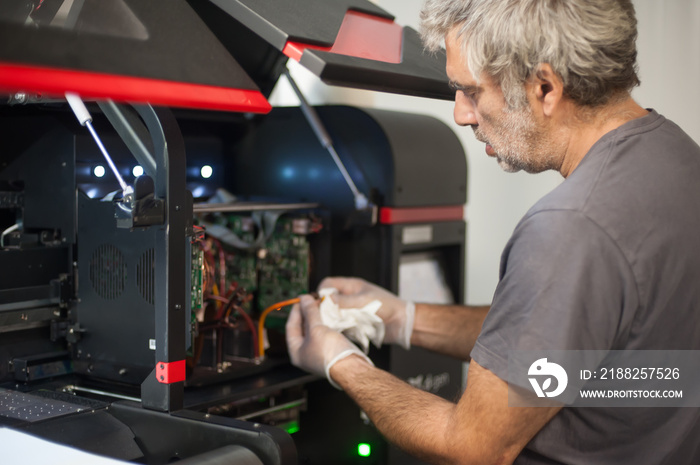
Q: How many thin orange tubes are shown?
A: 1